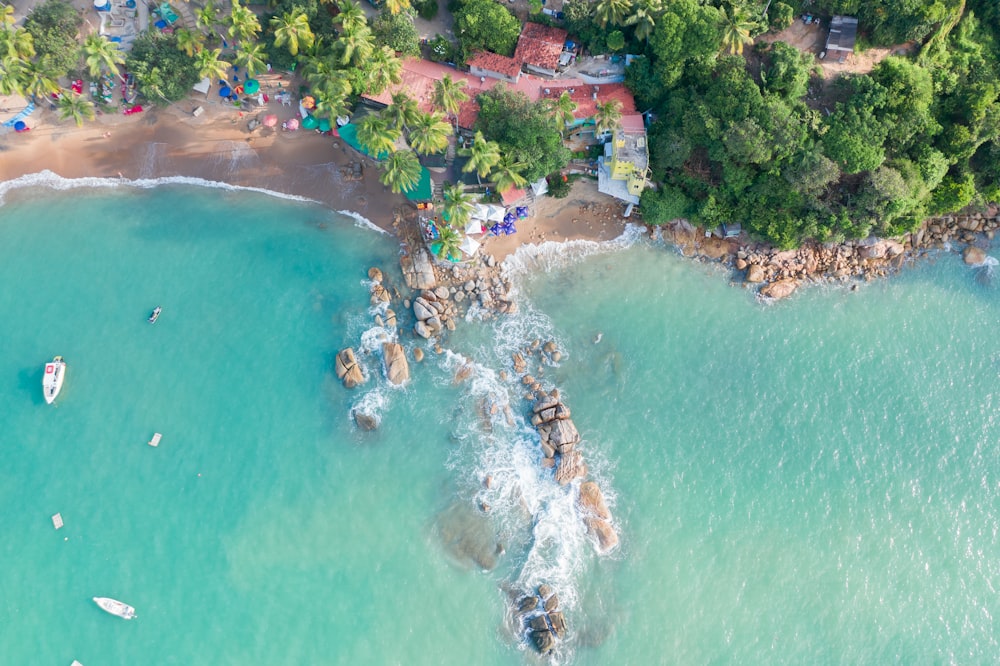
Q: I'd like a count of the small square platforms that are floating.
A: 2